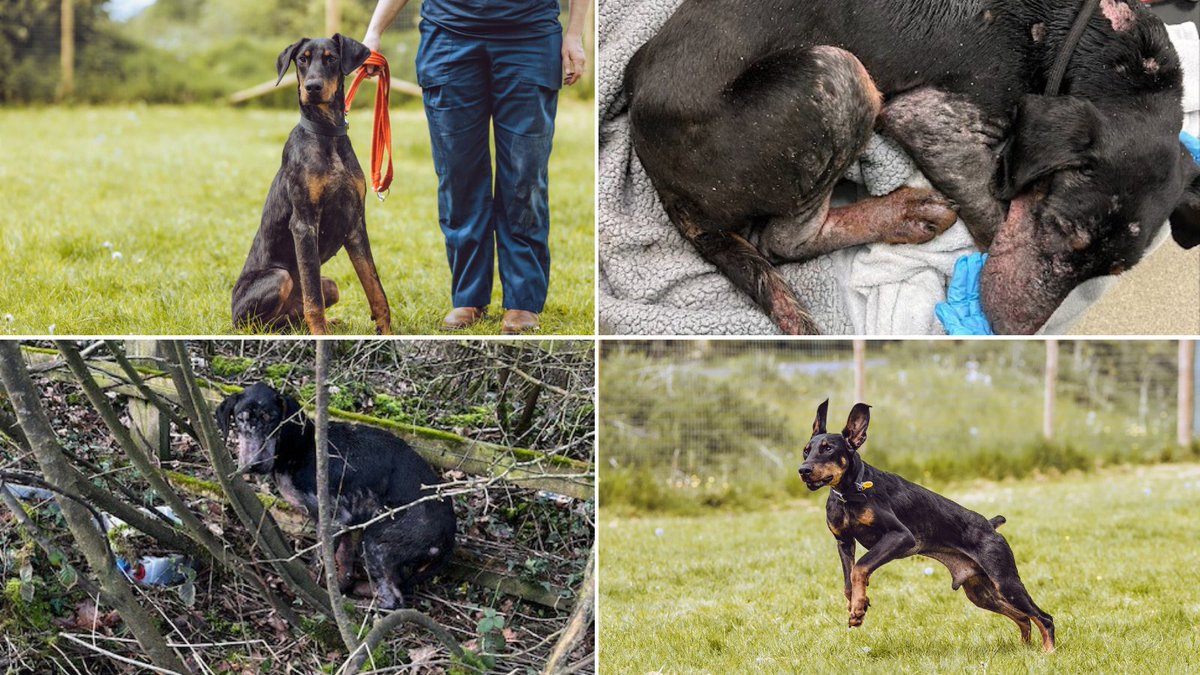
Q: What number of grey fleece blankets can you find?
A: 1